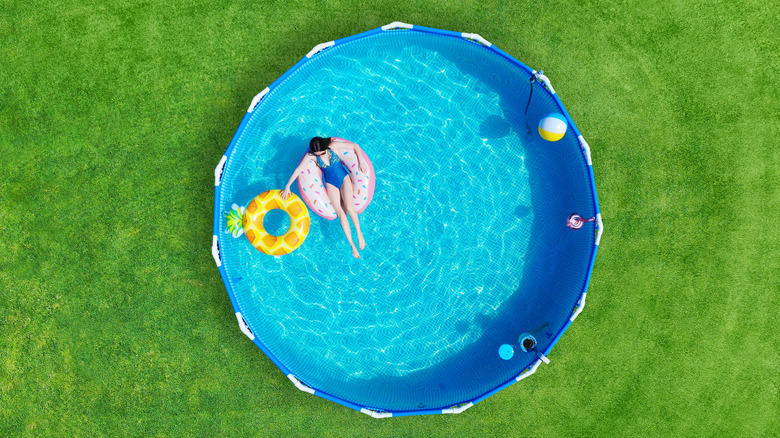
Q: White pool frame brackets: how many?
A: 15